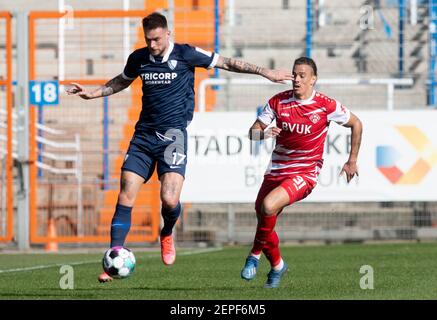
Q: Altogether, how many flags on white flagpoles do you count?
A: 0